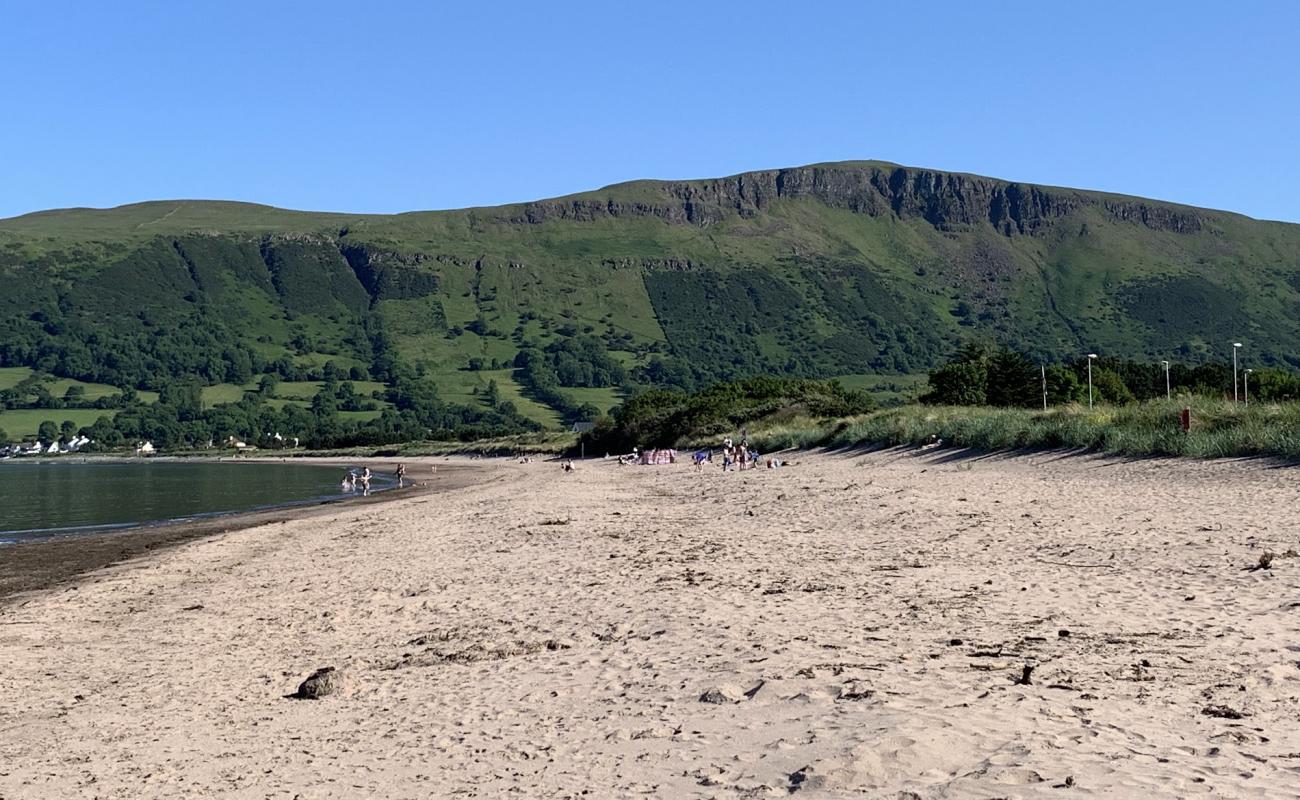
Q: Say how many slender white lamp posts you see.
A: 4